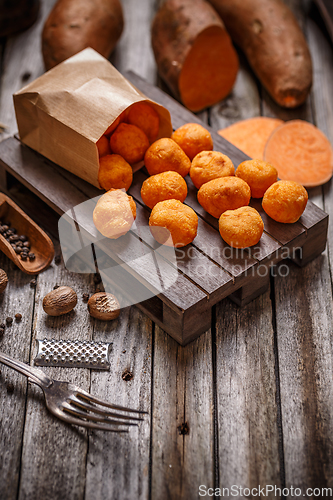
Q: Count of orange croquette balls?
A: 15